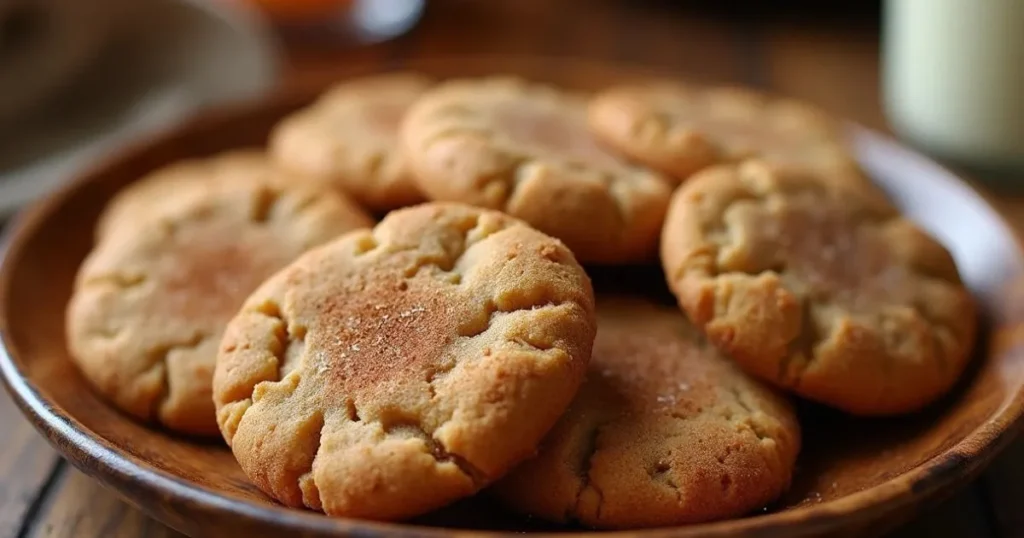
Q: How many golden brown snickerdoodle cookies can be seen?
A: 8